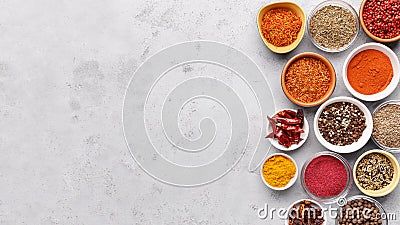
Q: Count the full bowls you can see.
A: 9